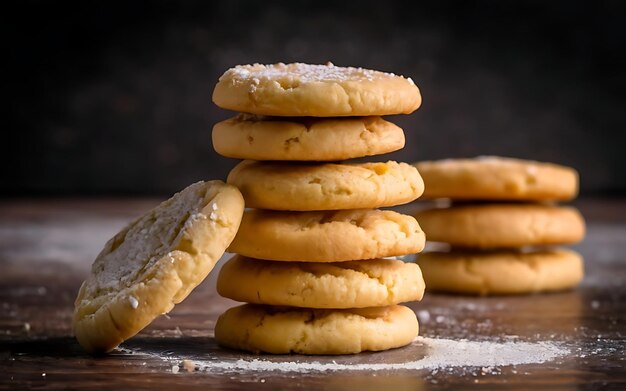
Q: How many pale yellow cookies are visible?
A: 10